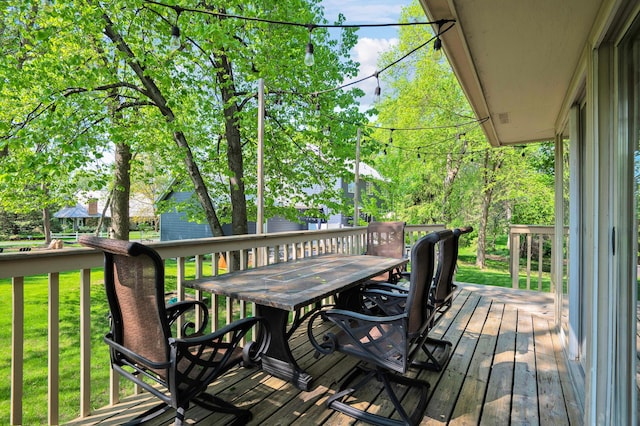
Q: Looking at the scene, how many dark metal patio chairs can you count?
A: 4